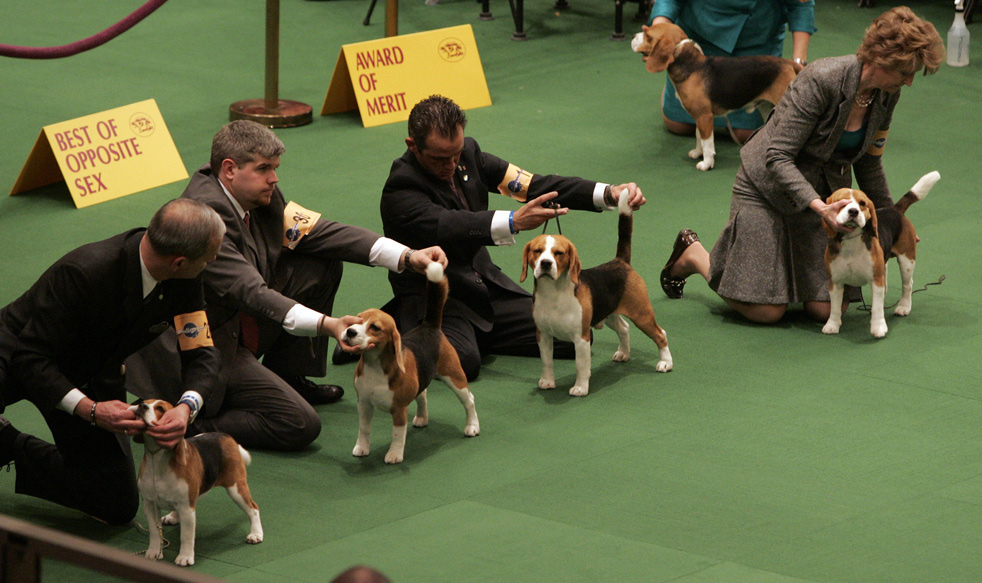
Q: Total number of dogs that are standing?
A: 5